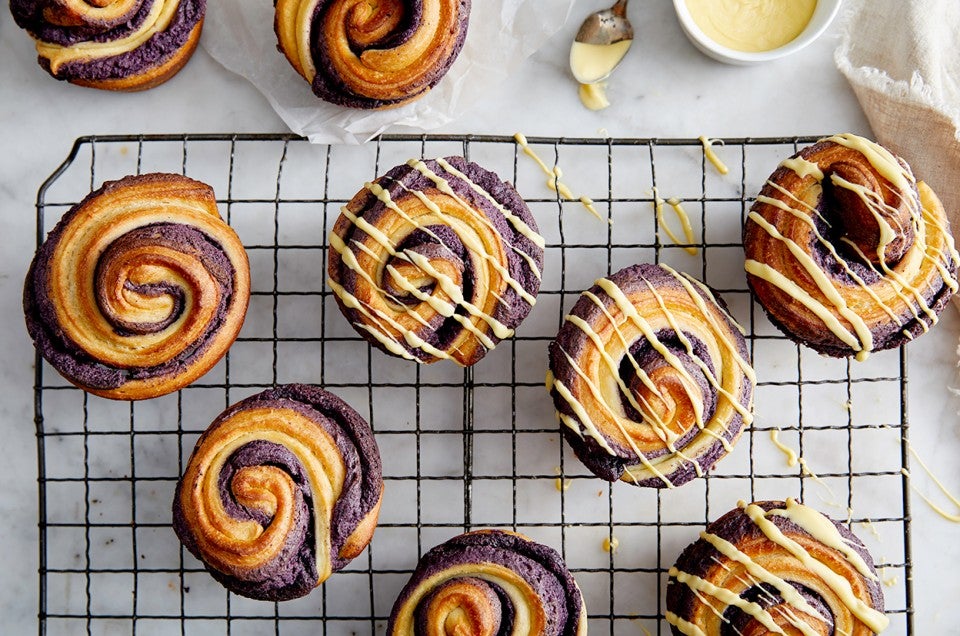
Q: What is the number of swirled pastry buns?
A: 9